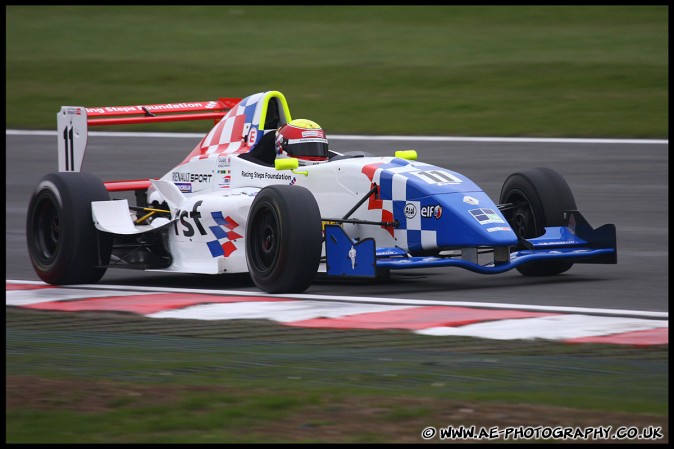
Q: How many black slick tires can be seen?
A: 3